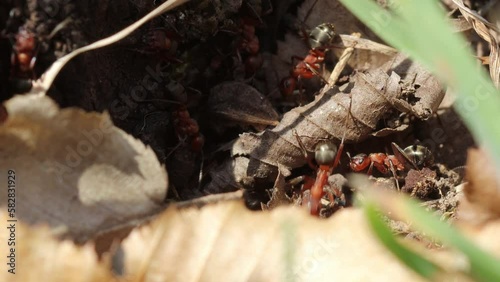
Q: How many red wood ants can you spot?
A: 7